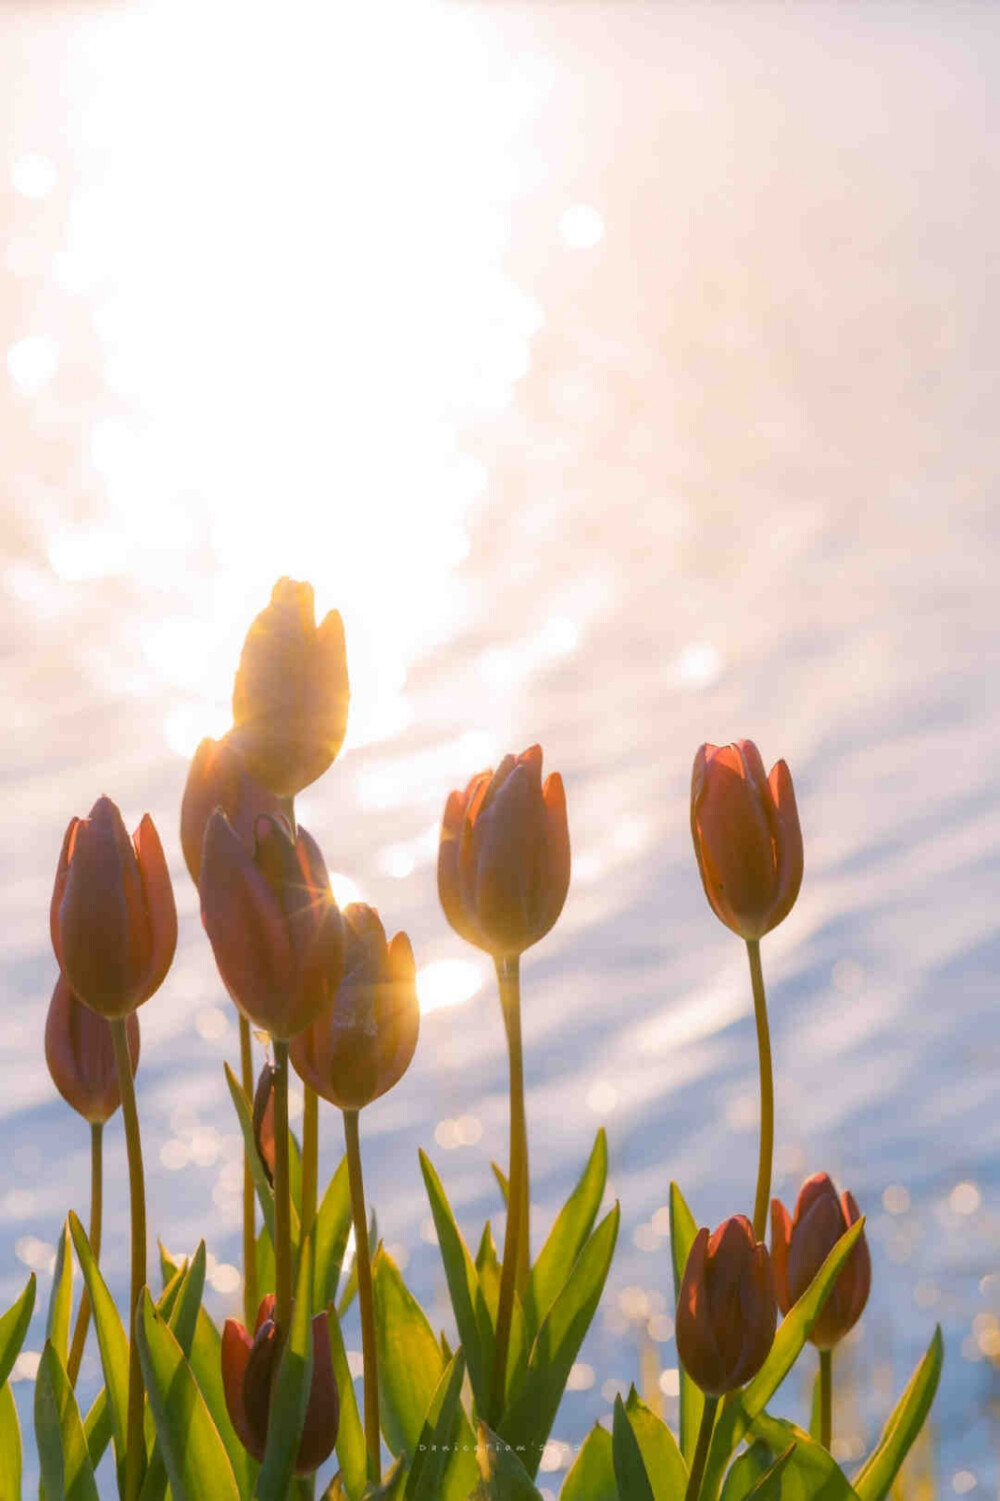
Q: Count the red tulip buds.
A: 11